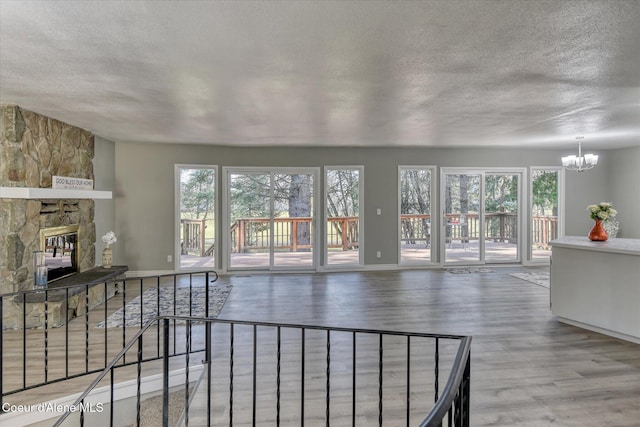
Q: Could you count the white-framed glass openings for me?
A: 6